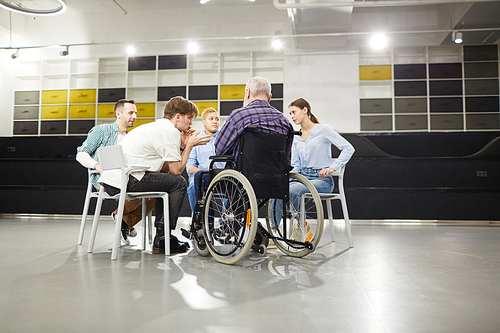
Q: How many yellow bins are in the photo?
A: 10